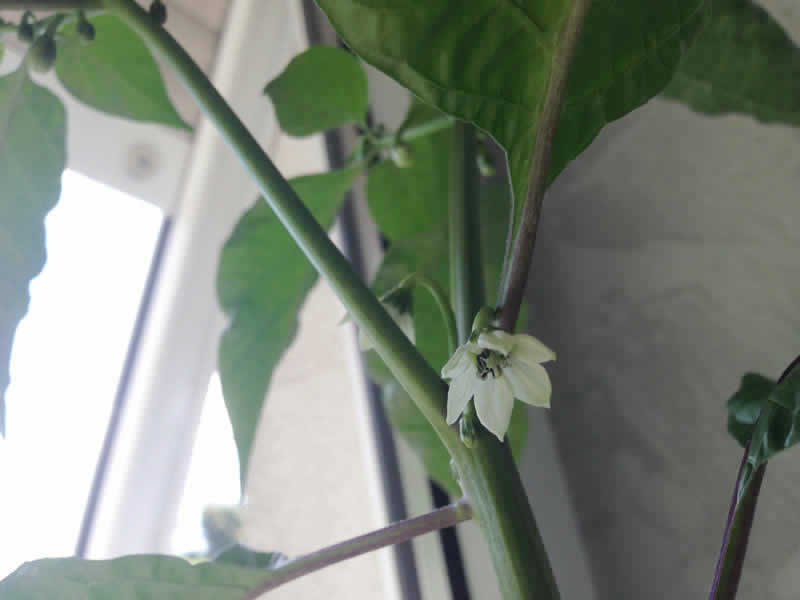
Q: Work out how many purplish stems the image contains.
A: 3